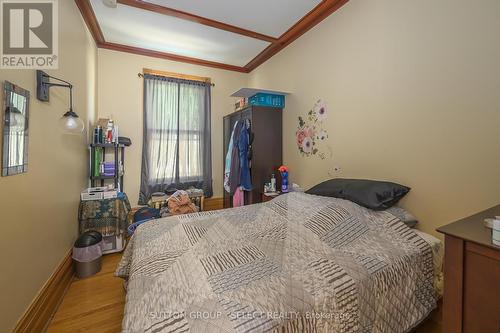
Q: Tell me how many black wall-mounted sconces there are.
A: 1